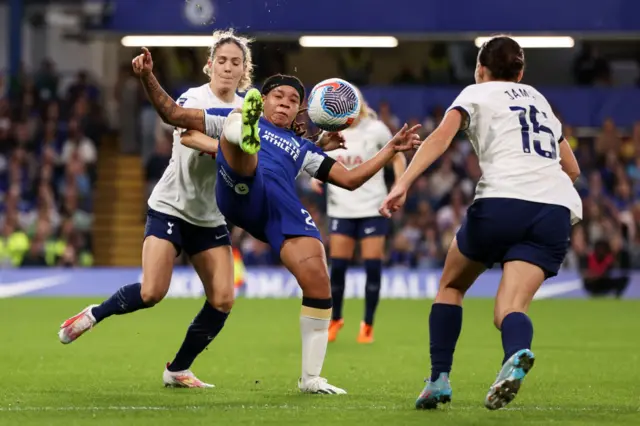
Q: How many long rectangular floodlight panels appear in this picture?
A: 3